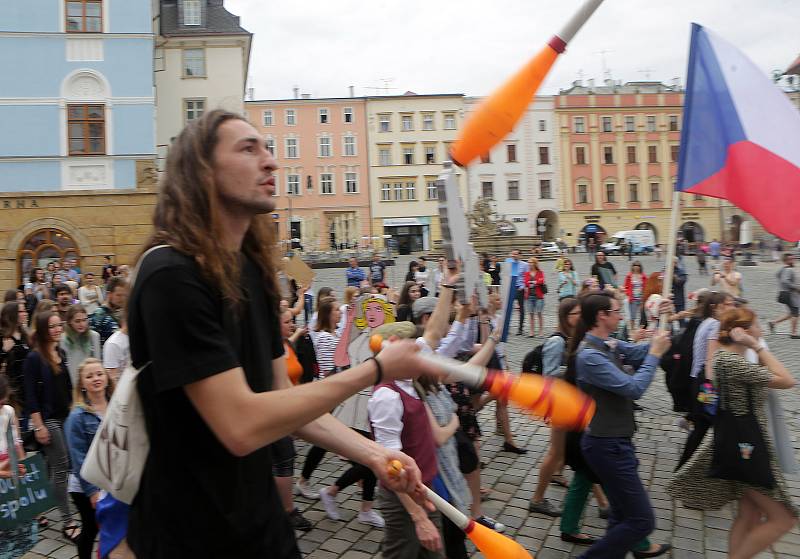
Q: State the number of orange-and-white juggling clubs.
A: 3